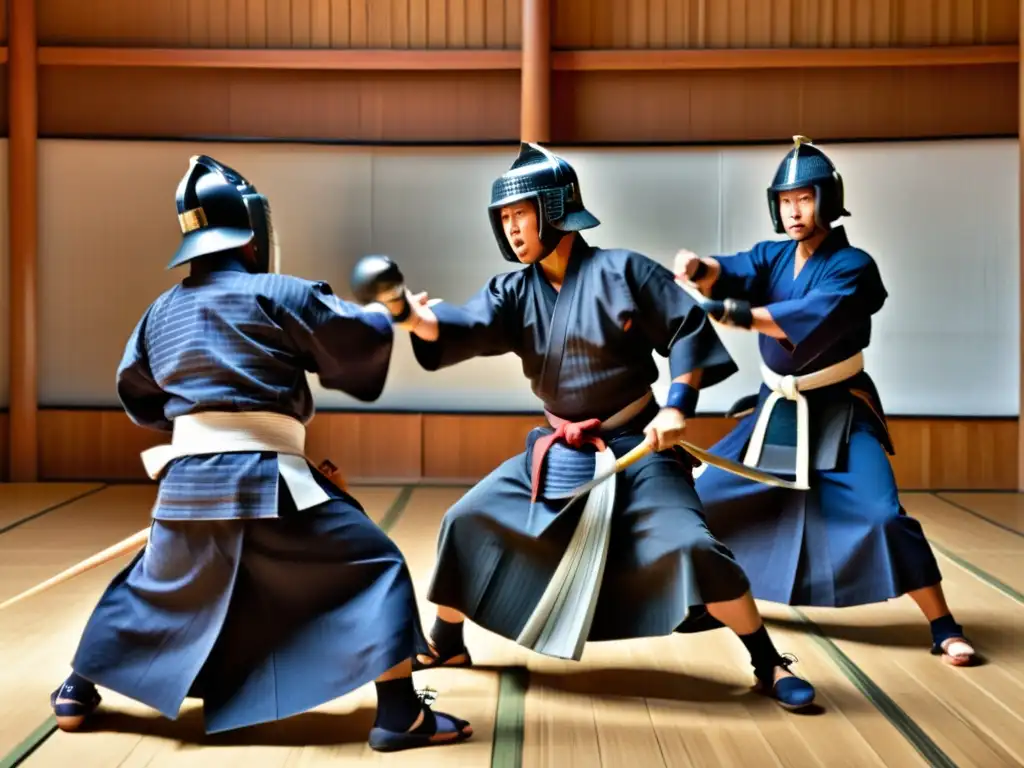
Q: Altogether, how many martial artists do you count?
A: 3